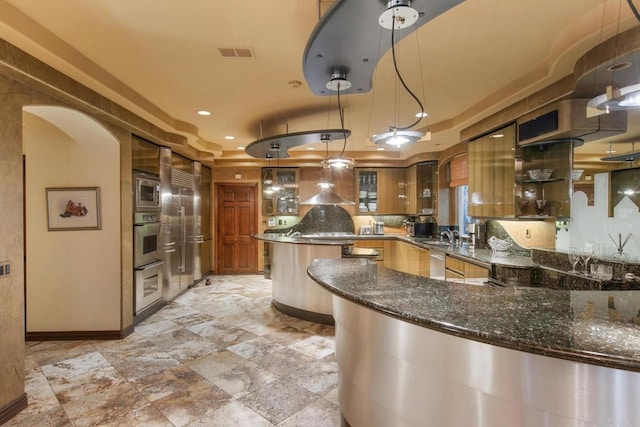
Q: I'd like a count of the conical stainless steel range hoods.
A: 1